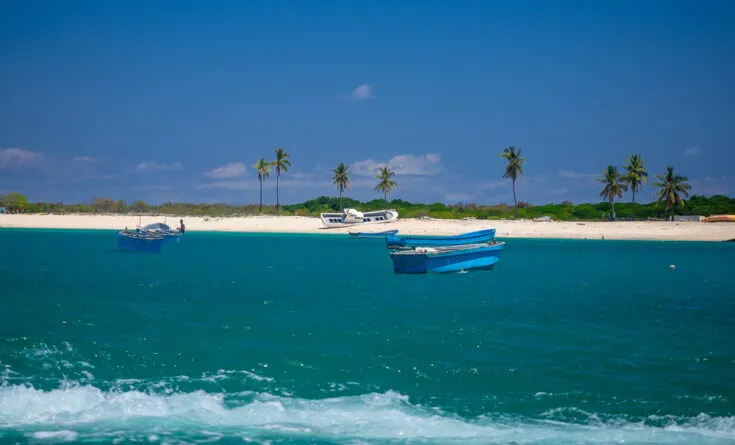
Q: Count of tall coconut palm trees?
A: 8